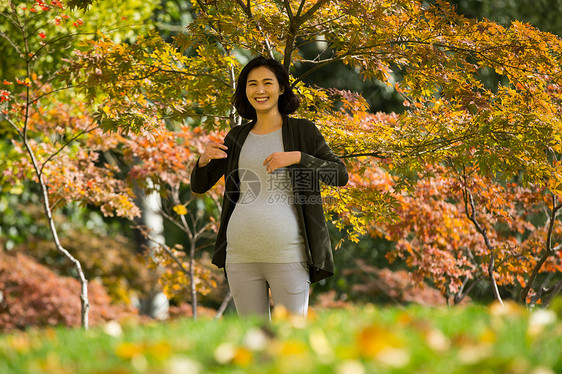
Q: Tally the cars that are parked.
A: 0